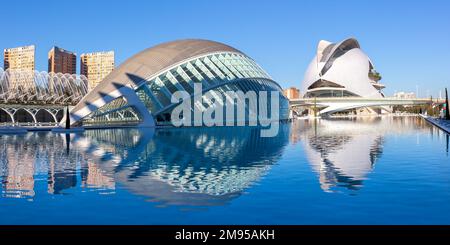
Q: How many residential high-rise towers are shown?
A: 3